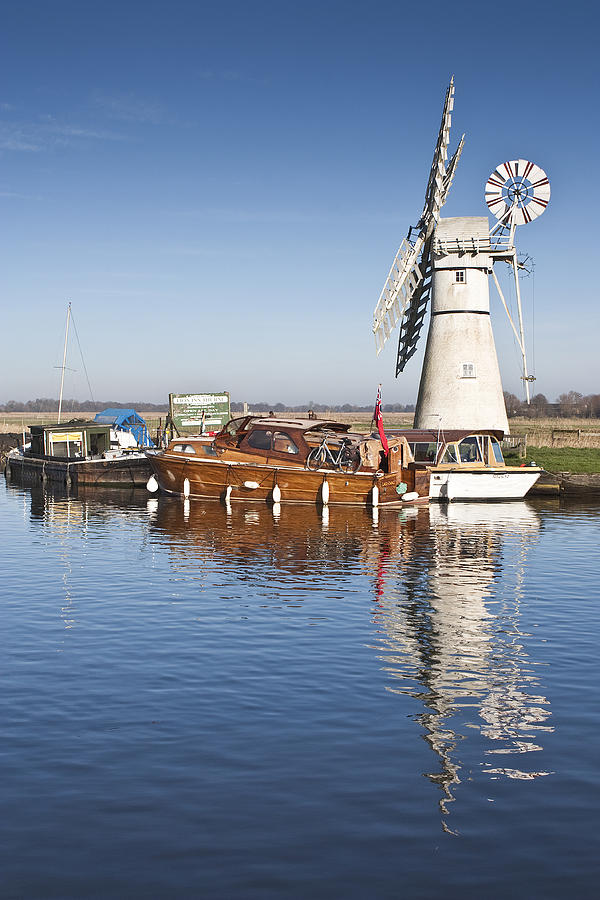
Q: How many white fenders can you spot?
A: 8